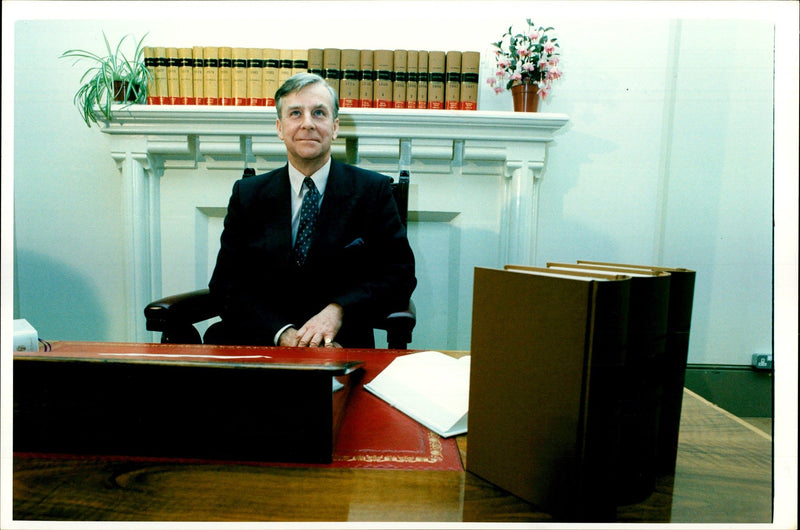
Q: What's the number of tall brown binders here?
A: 3